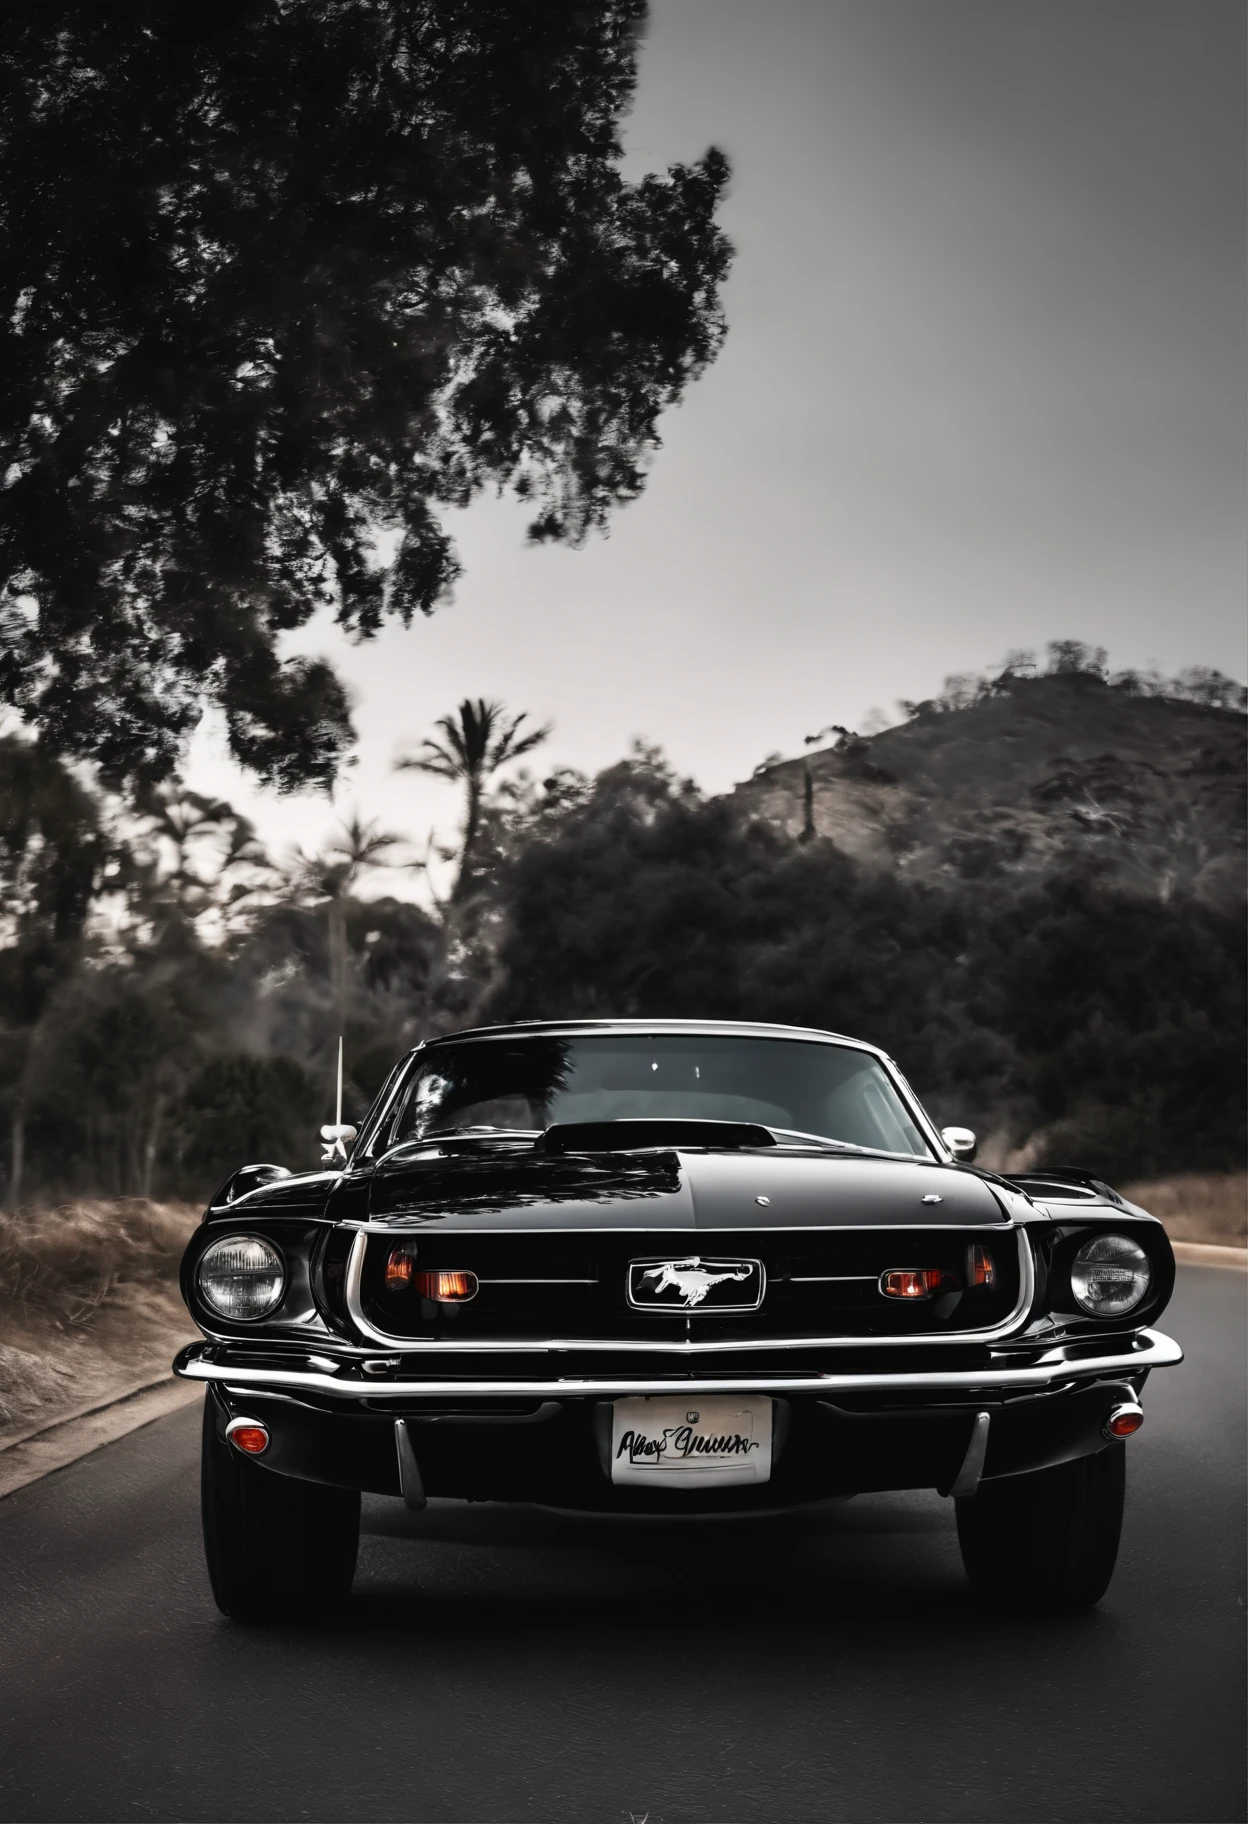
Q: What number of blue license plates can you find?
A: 0